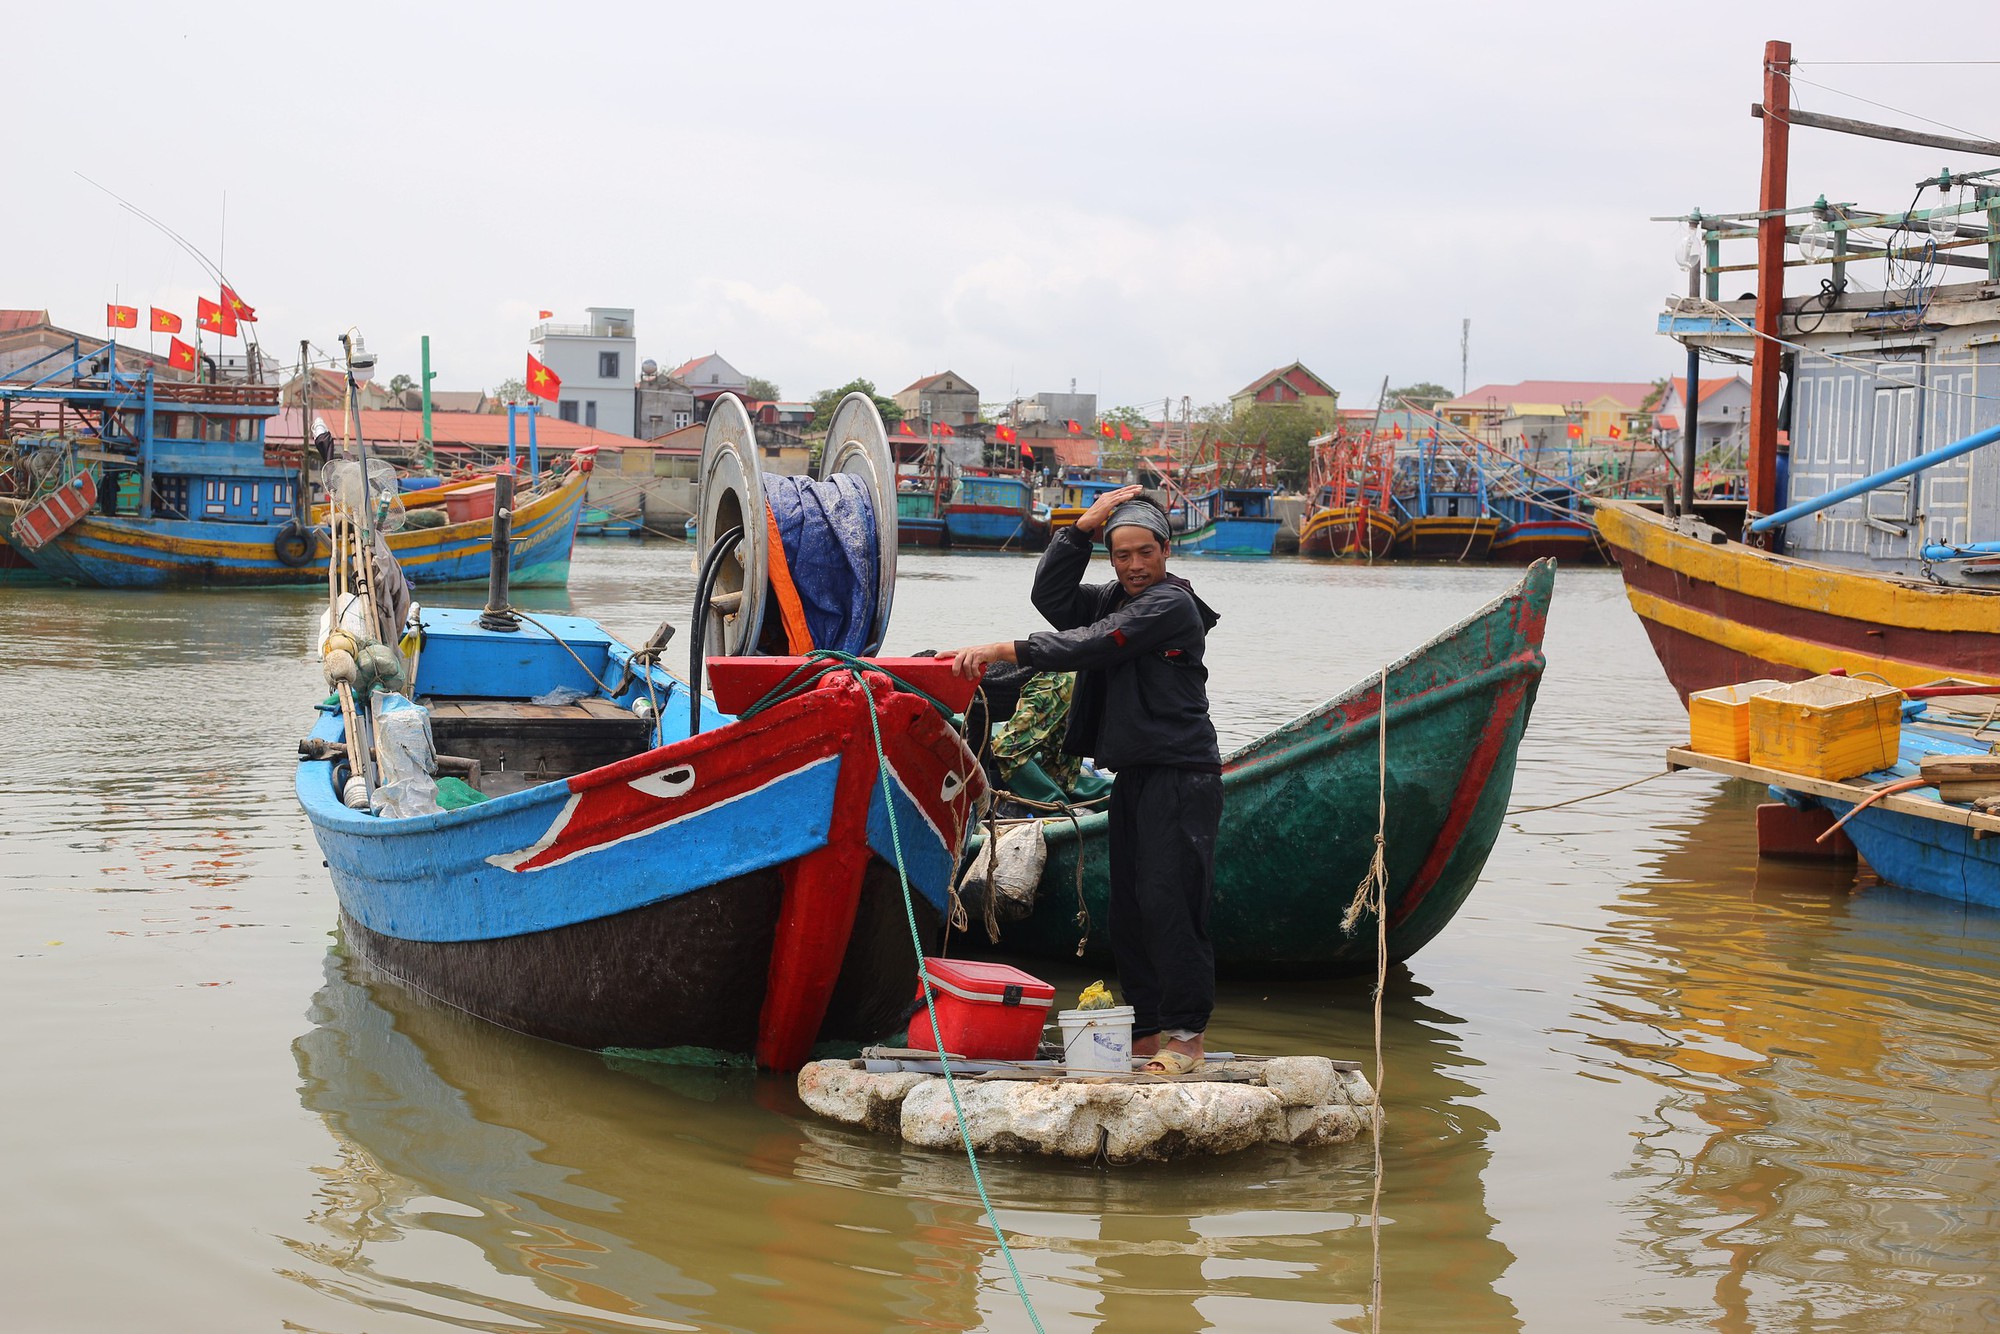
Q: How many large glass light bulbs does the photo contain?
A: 3